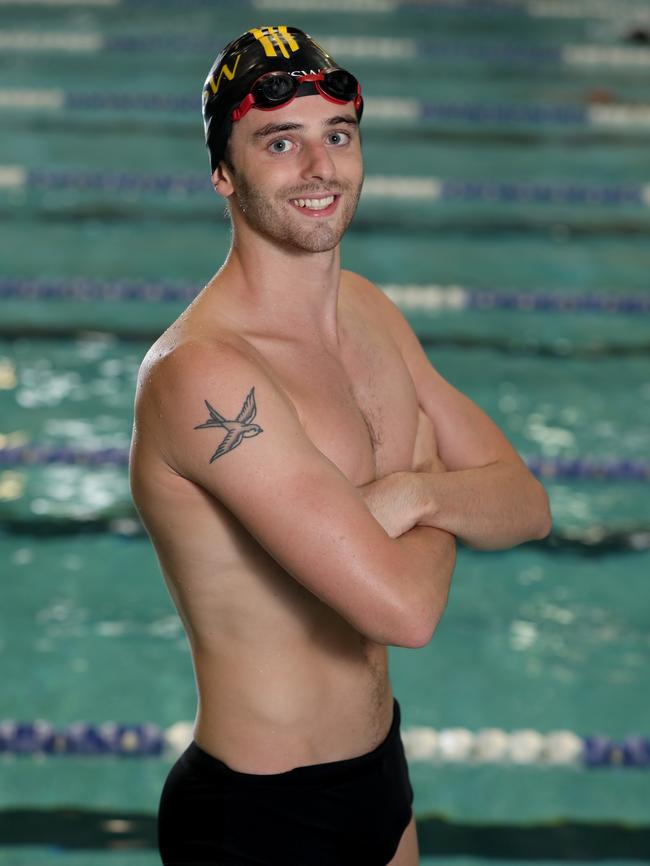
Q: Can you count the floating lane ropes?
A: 7